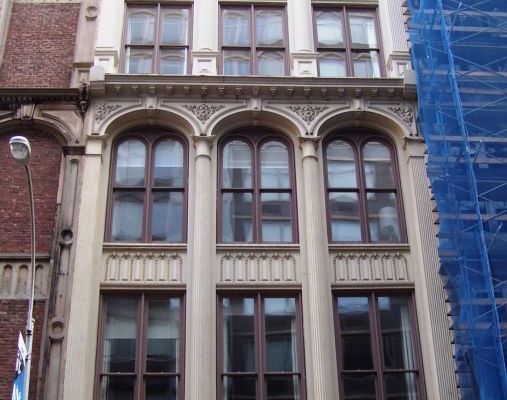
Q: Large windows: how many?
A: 9